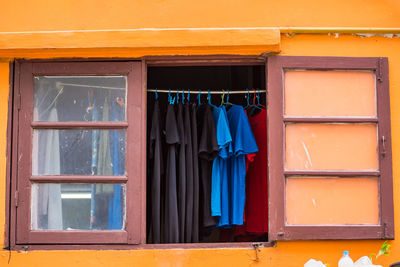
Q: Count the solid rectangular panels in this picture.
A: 3